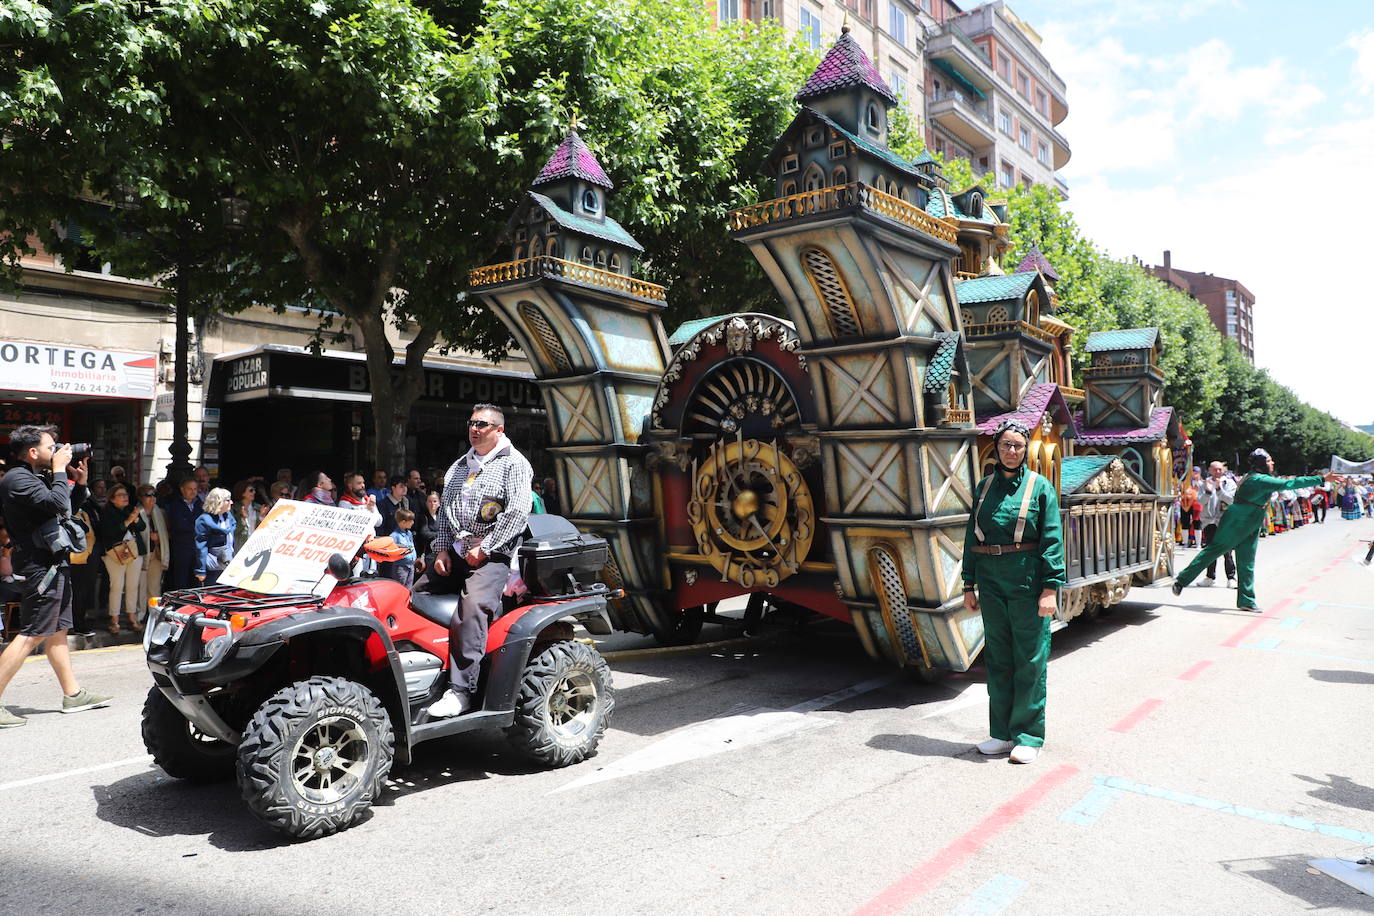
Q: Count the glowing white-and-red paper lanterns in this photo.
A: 0